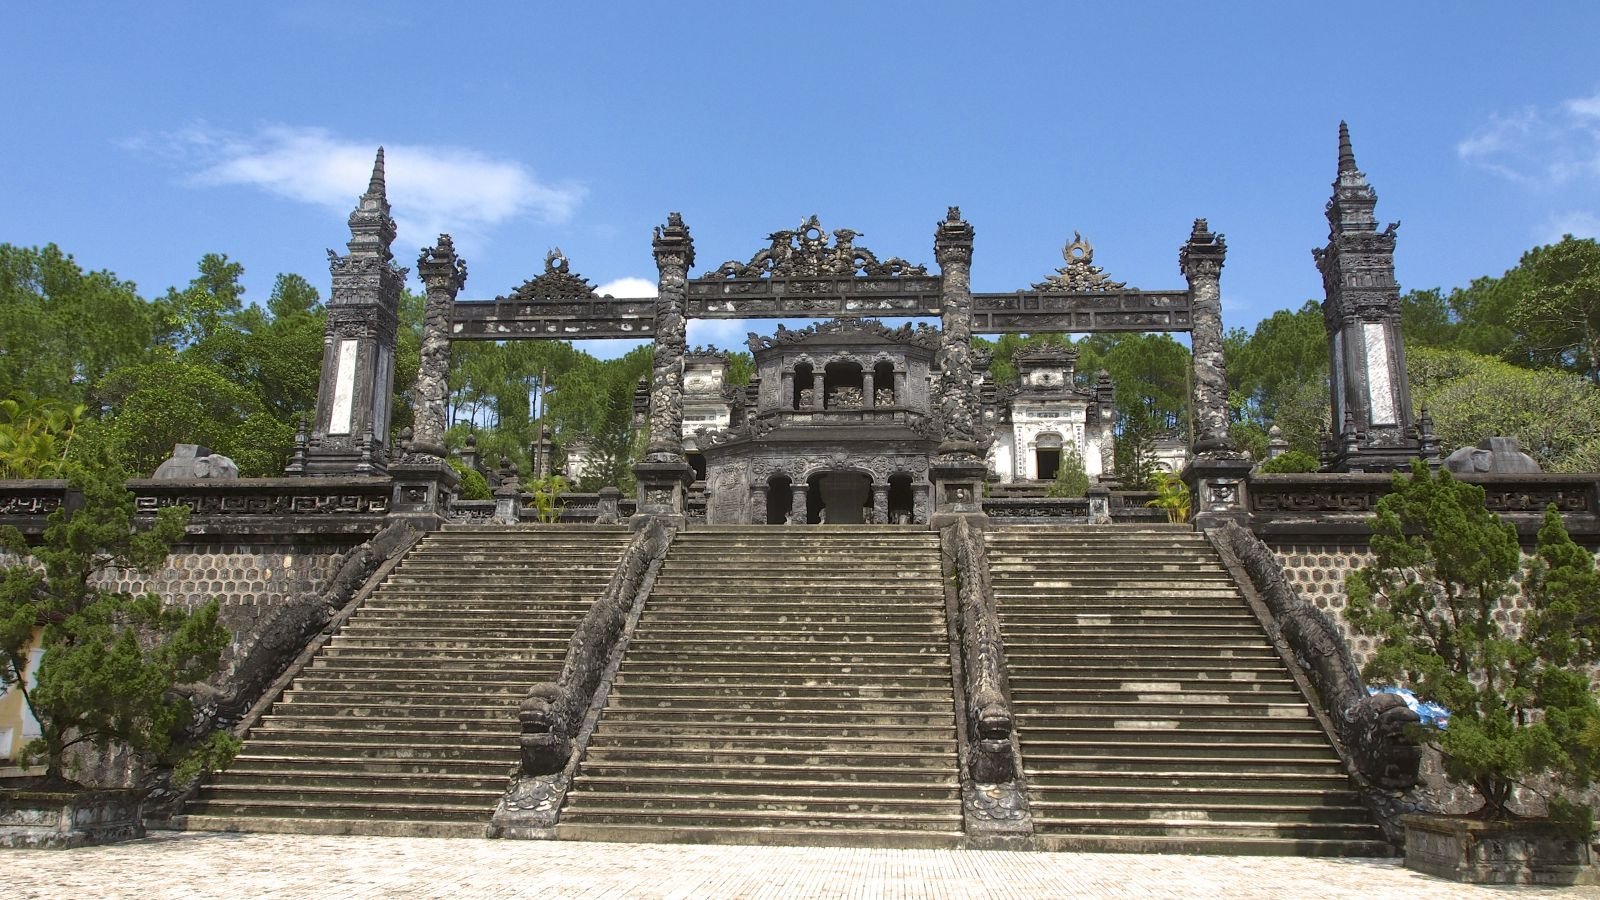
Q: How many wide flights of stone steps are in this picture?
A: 3